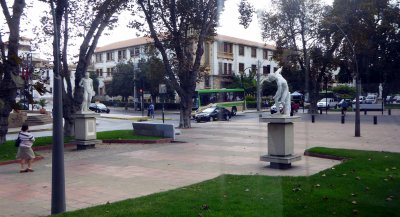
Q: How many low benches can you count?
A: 1